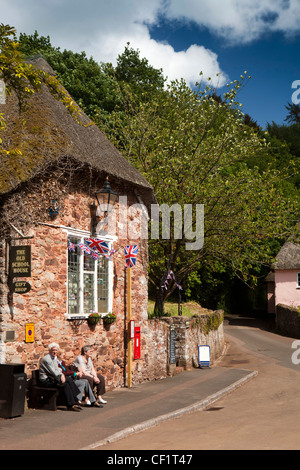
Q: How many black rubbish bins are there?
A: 1